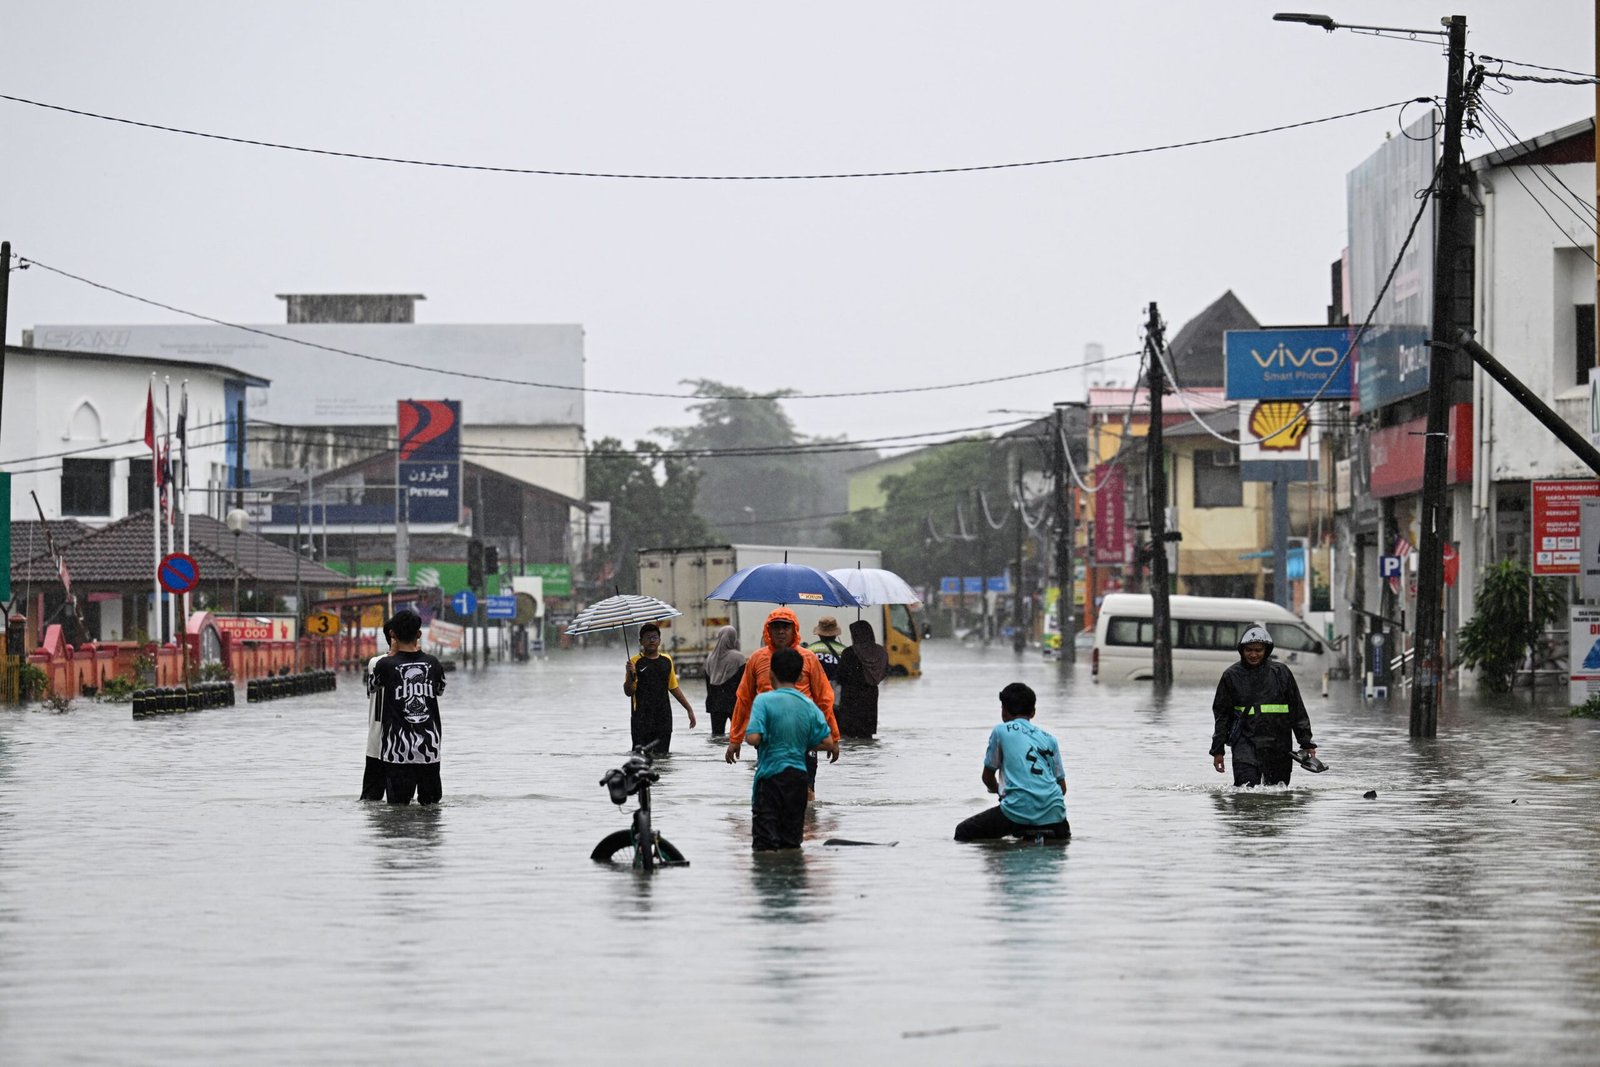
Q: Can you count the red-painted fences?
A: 1